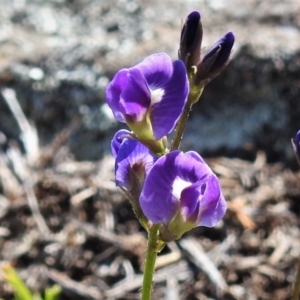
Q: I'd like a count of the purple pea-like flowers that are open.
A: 3